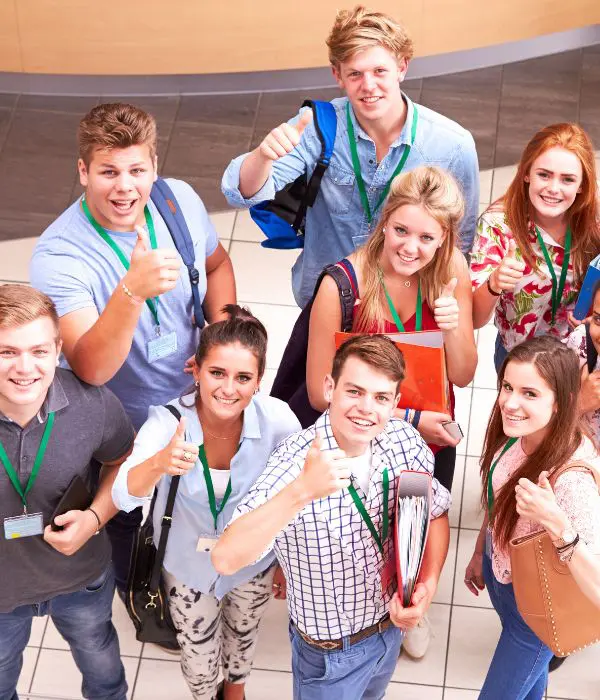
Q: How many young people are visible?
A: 9